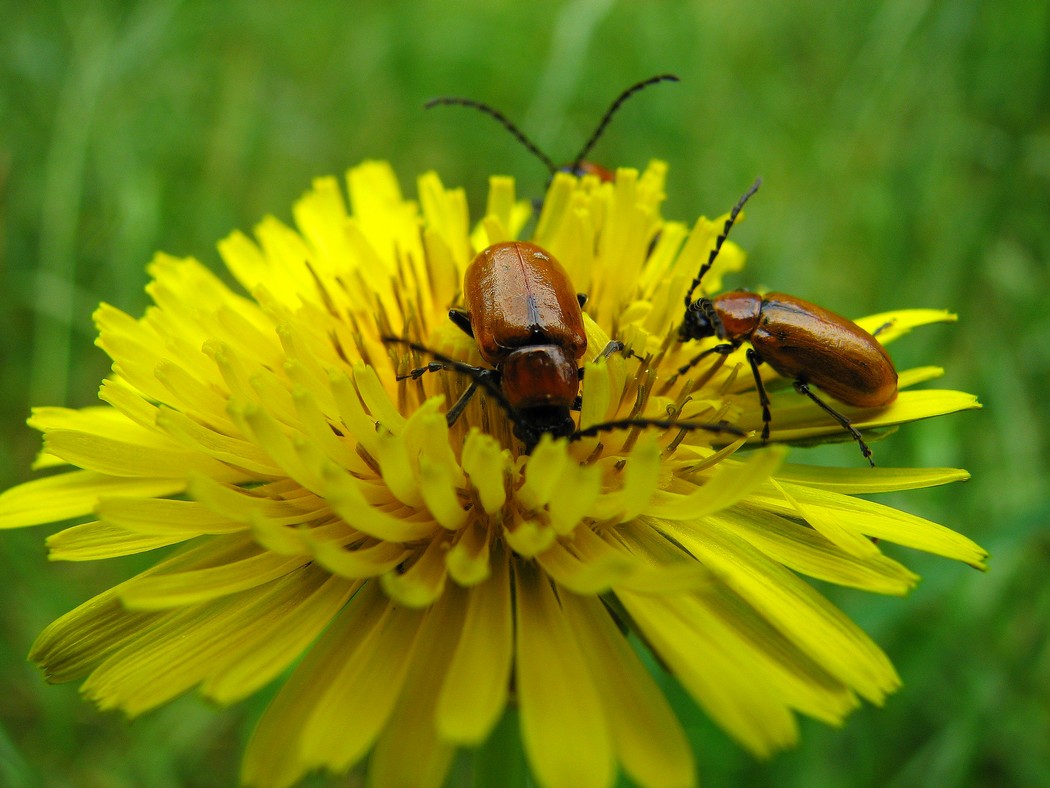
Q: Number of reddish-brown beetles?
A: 3